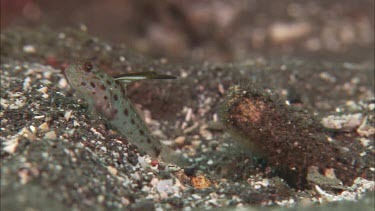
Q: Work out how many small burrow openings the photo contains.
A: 1